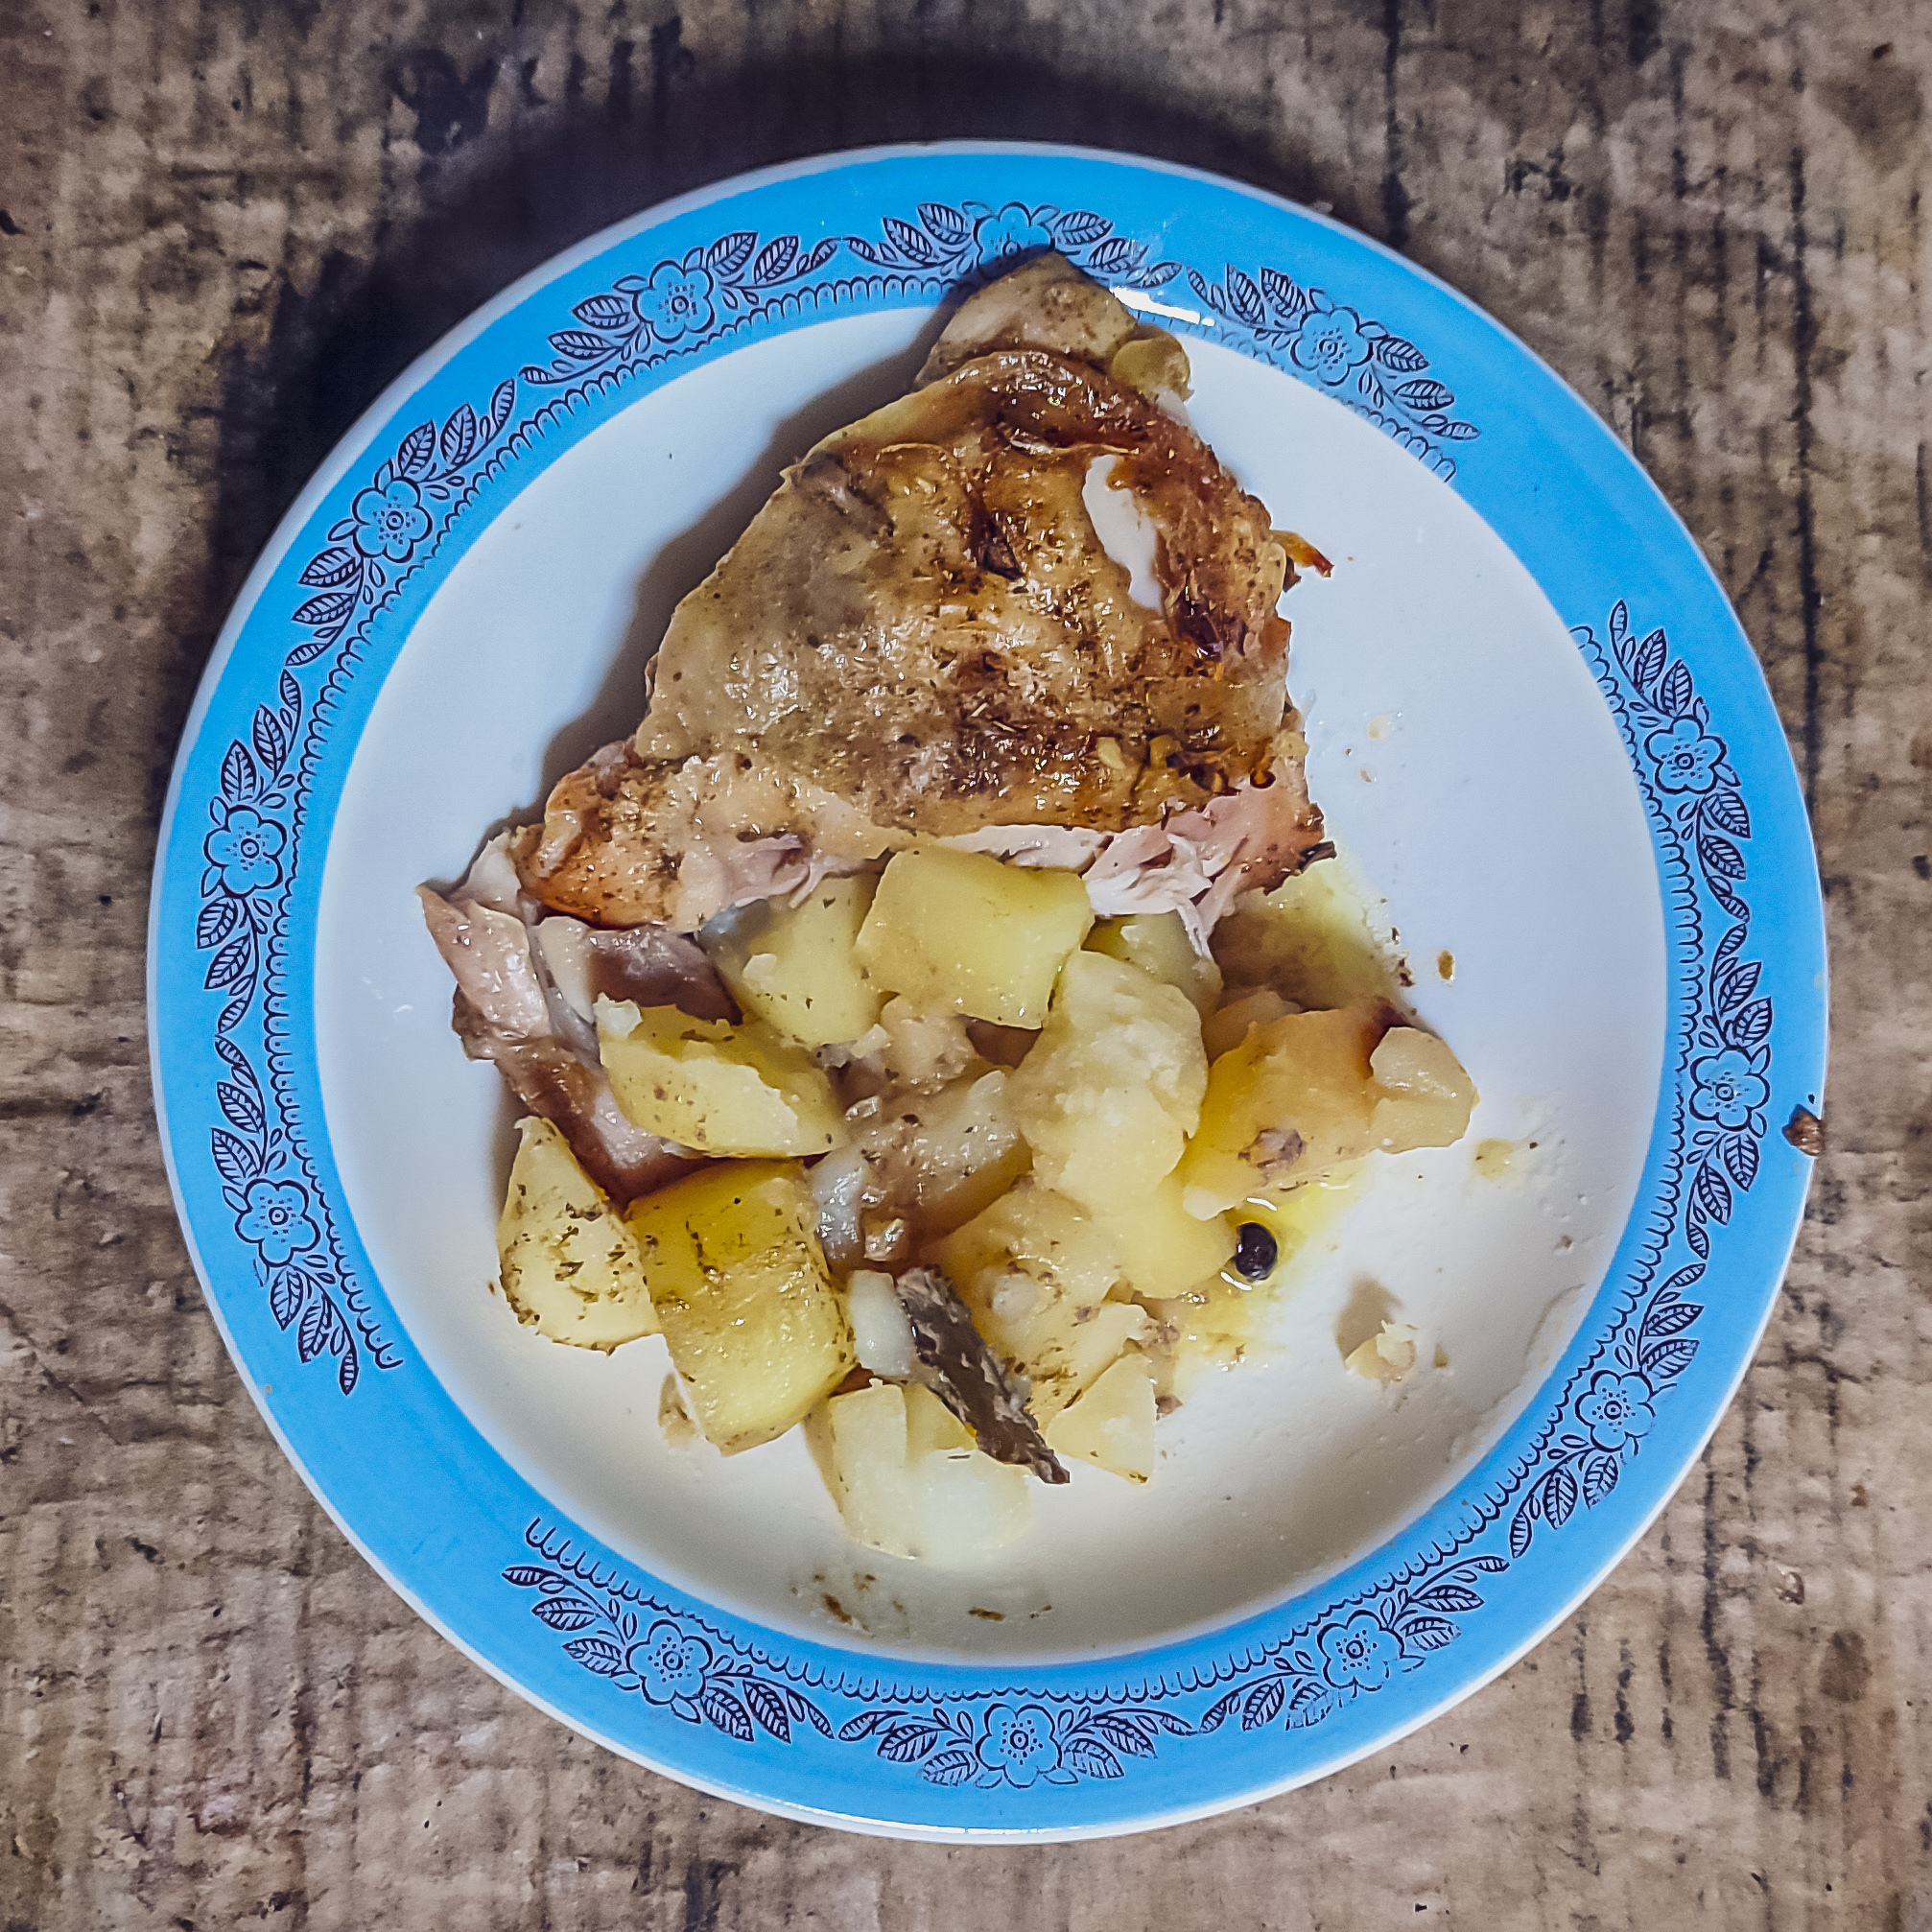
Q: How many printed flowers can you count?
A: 12